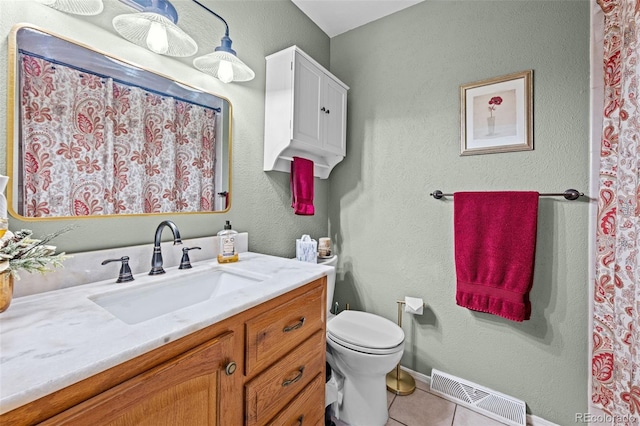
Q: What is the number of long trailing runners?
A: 0